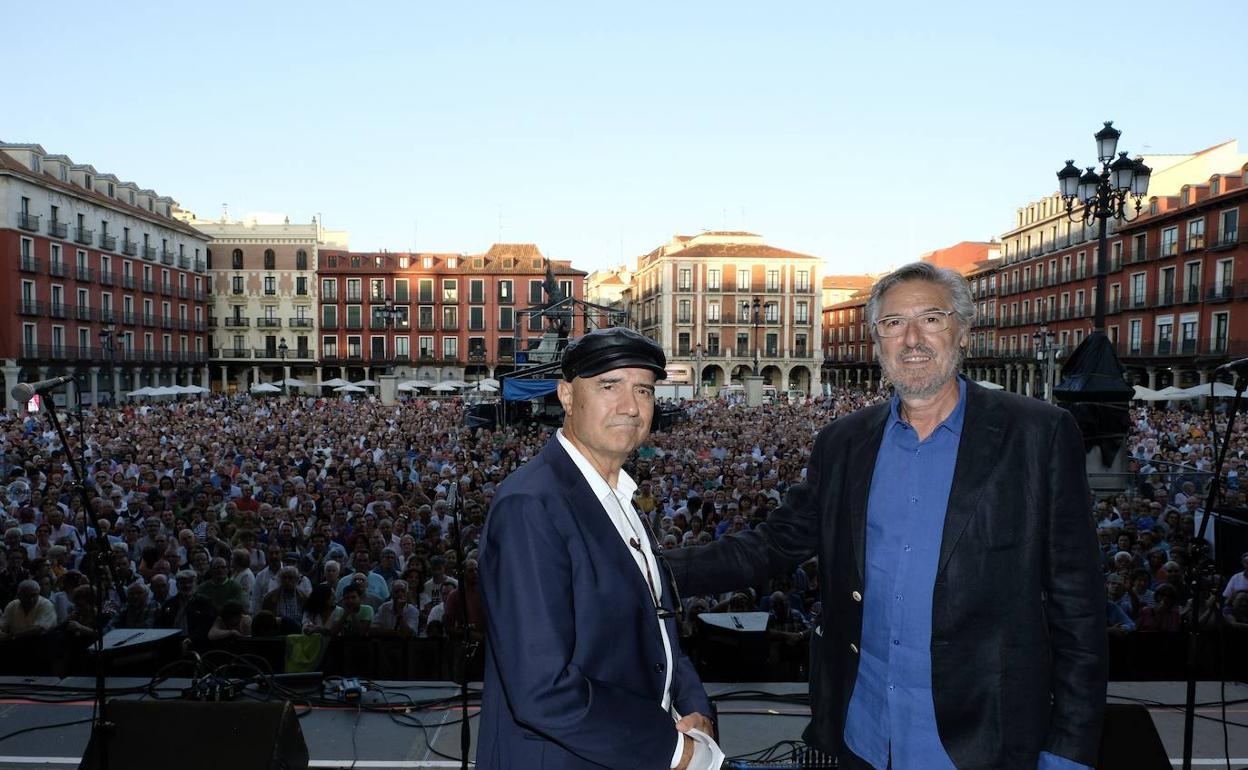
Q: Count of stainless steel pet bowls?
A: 0